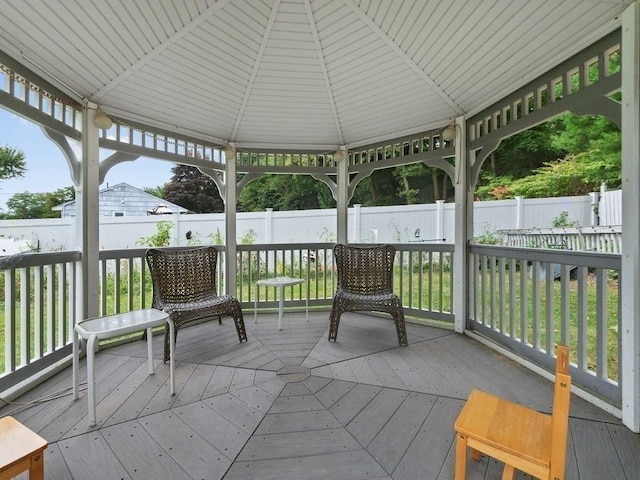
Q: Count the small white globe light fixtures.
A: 4